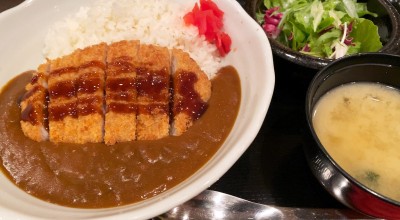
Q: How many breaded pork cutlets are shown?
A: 1